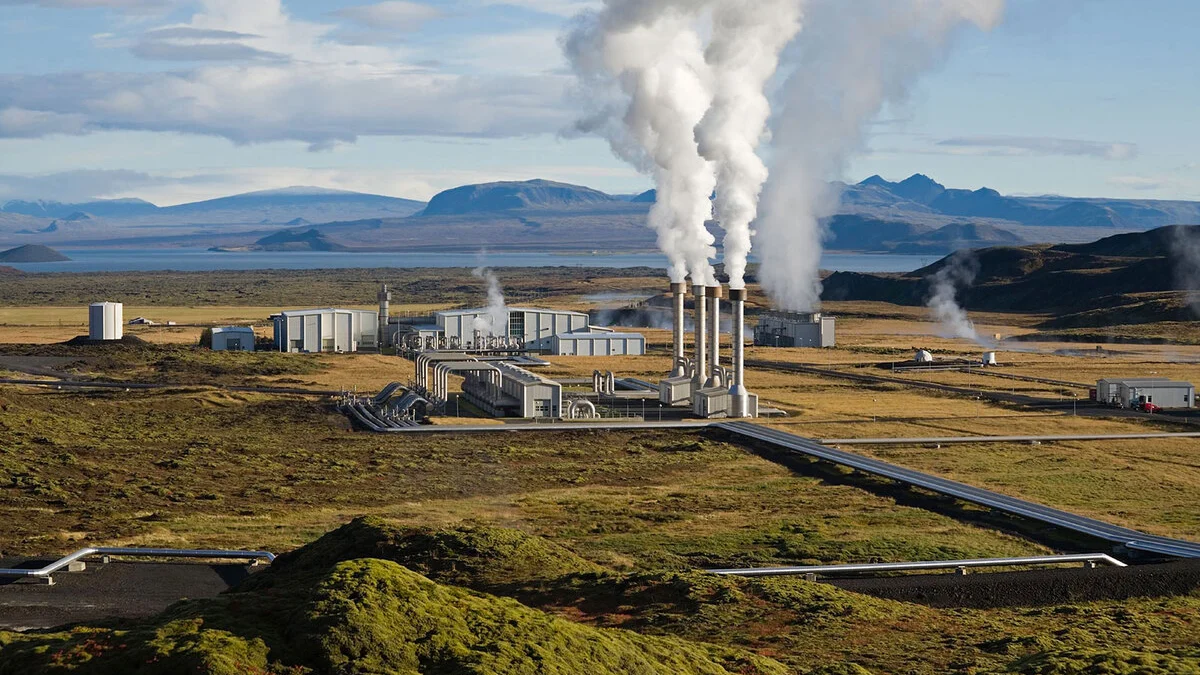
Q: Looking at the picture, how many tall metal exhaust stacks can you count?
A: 4